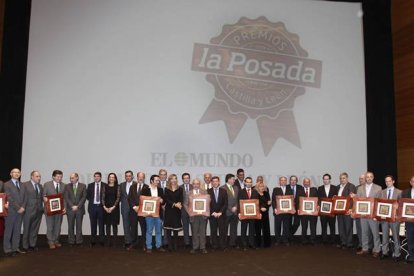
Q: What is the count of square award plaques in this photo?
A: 12